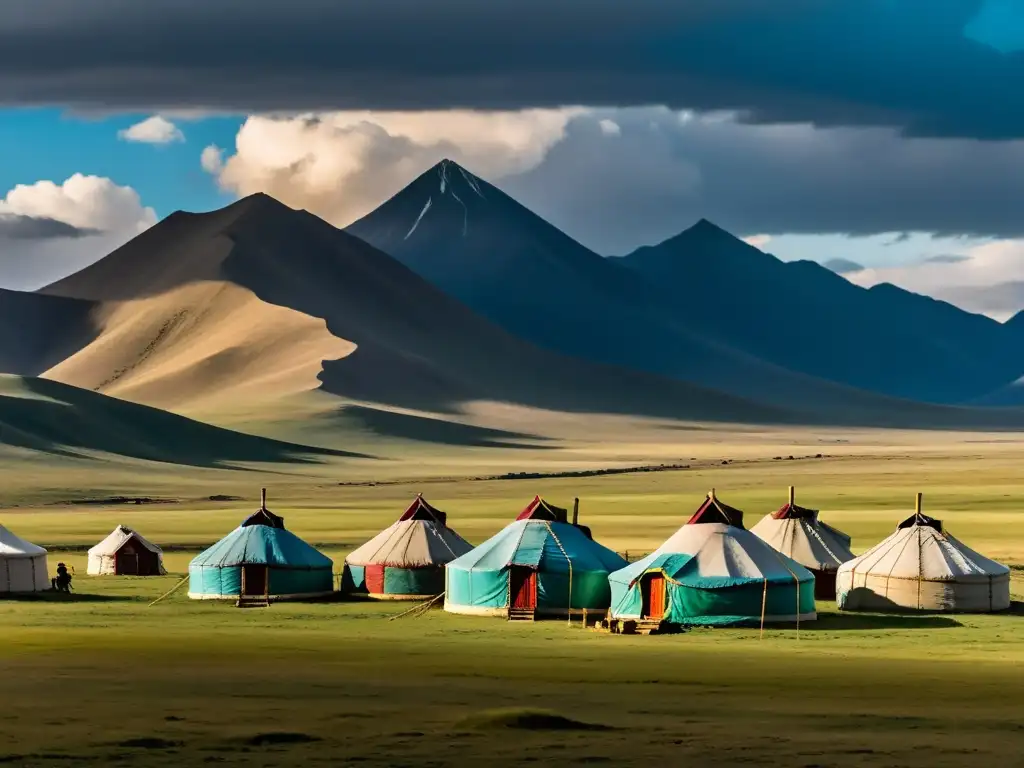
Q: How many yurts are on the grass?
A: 8